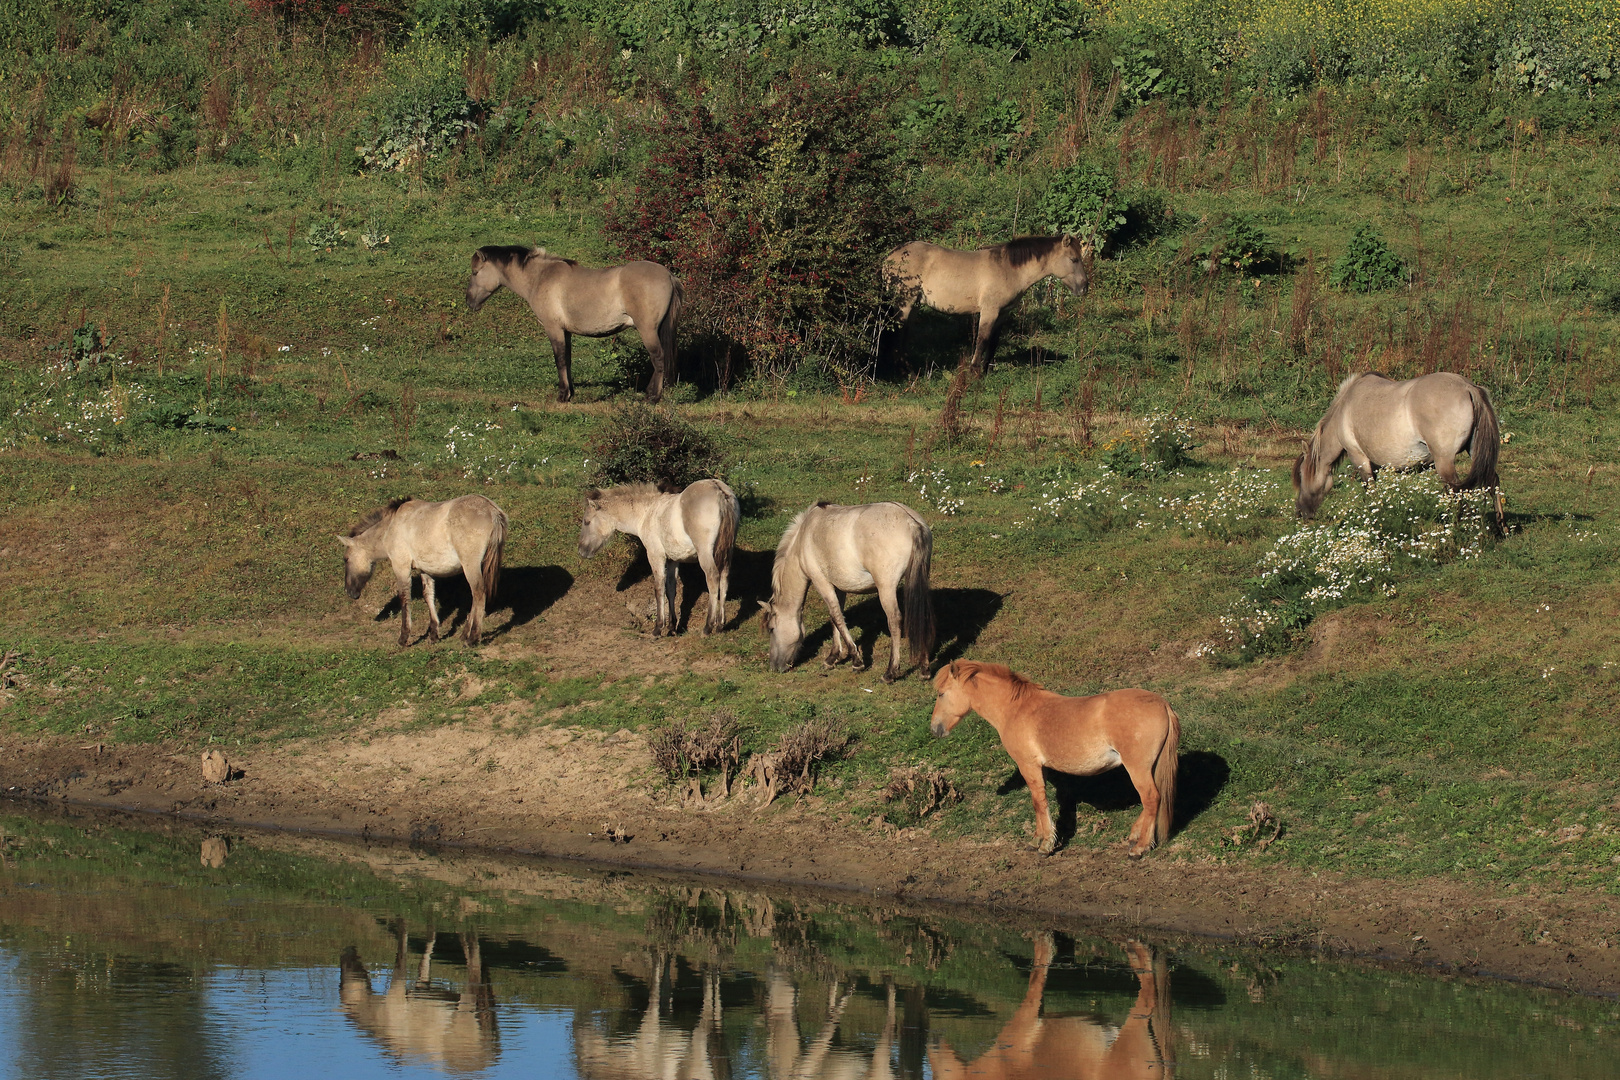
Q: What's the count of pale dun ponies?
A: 6